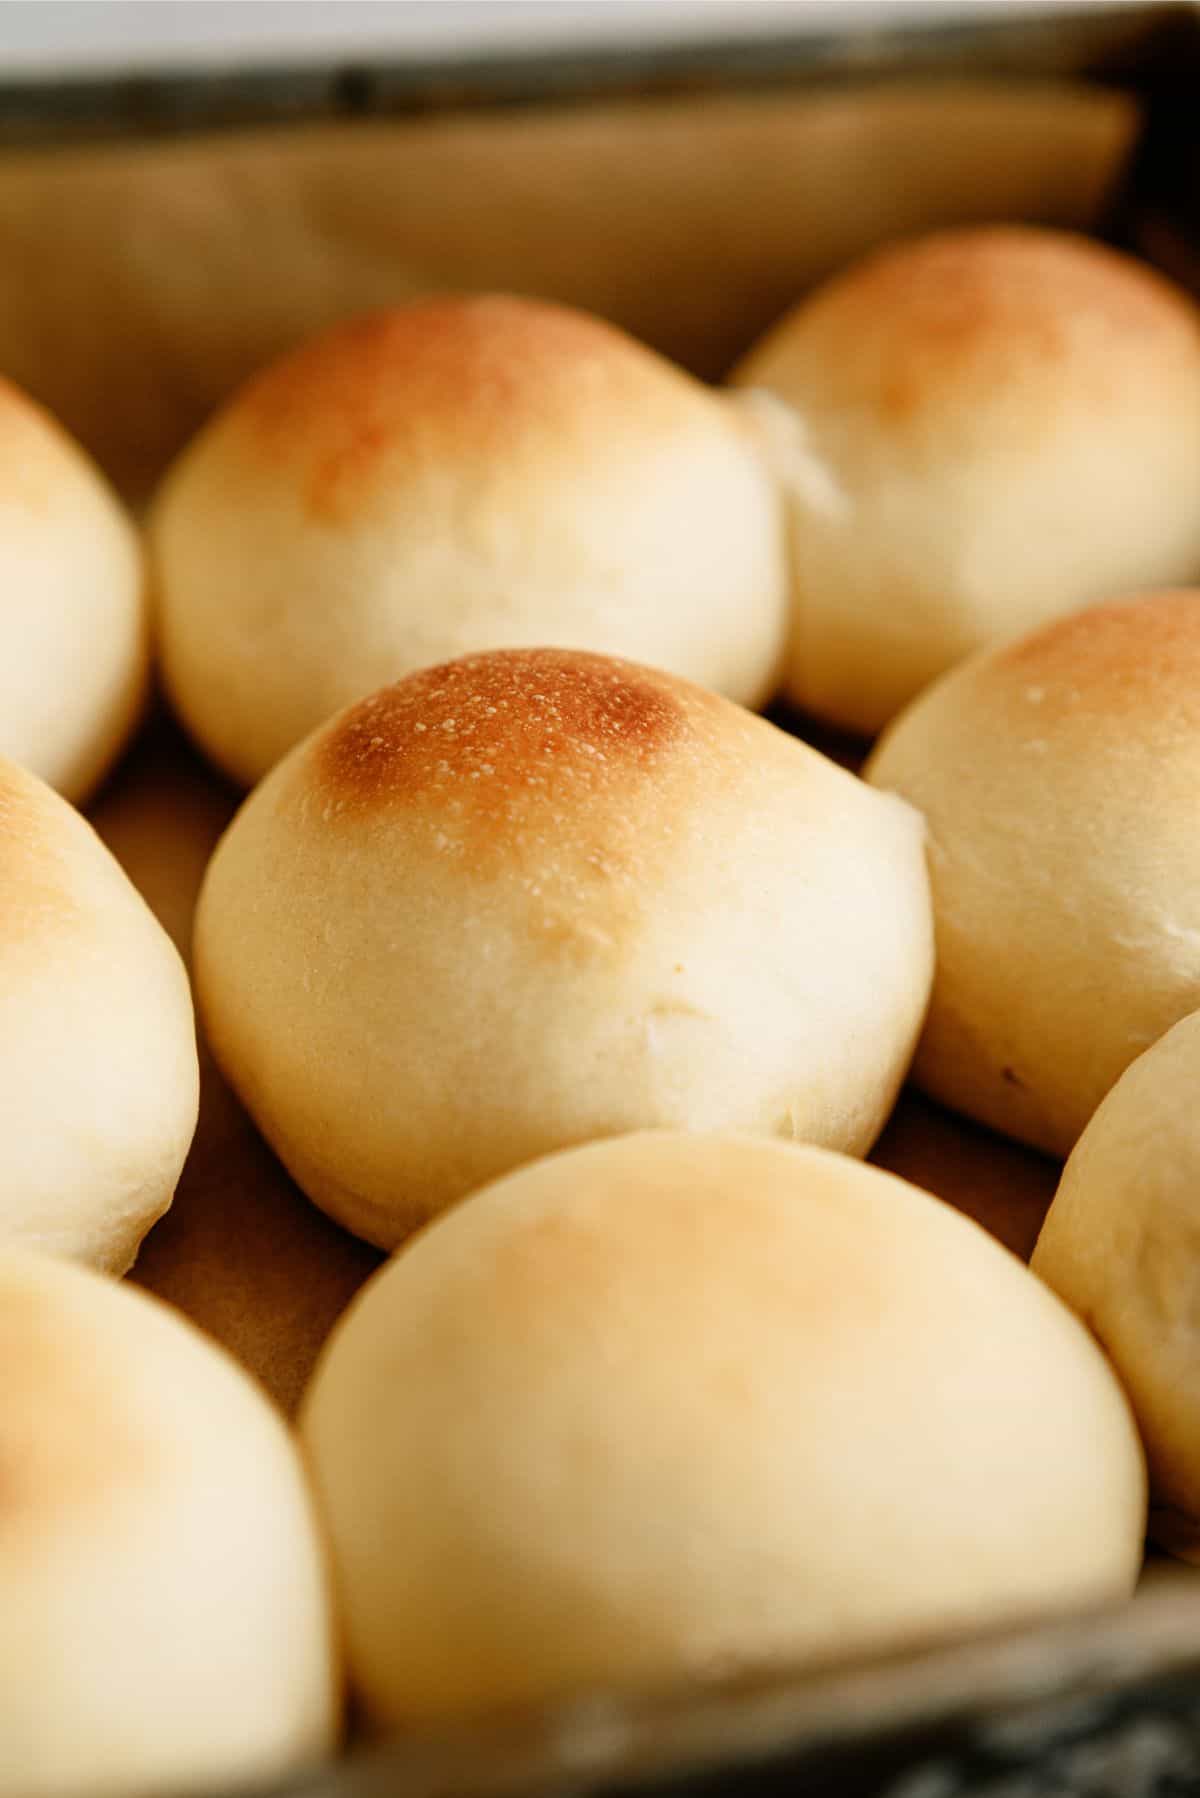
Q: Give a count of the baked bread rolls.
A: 9